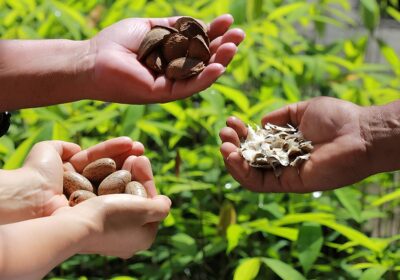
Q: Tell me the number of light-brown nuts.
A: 5